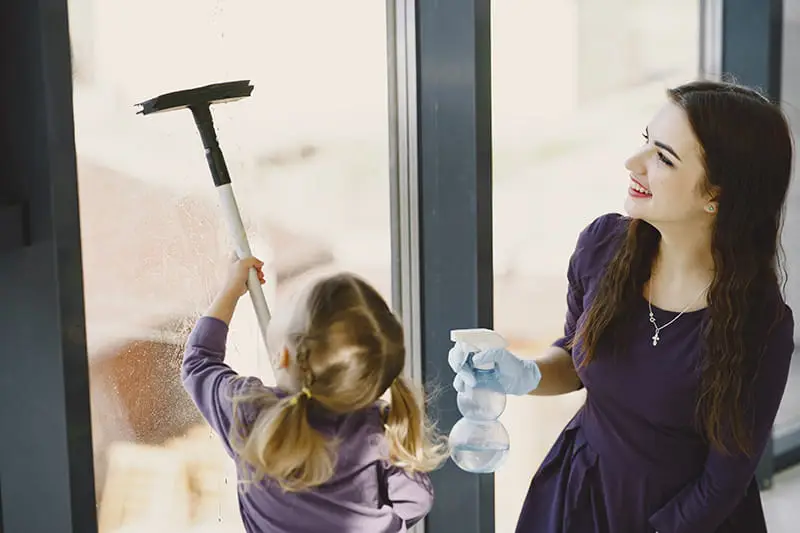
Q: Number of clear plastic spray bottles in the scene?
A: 1